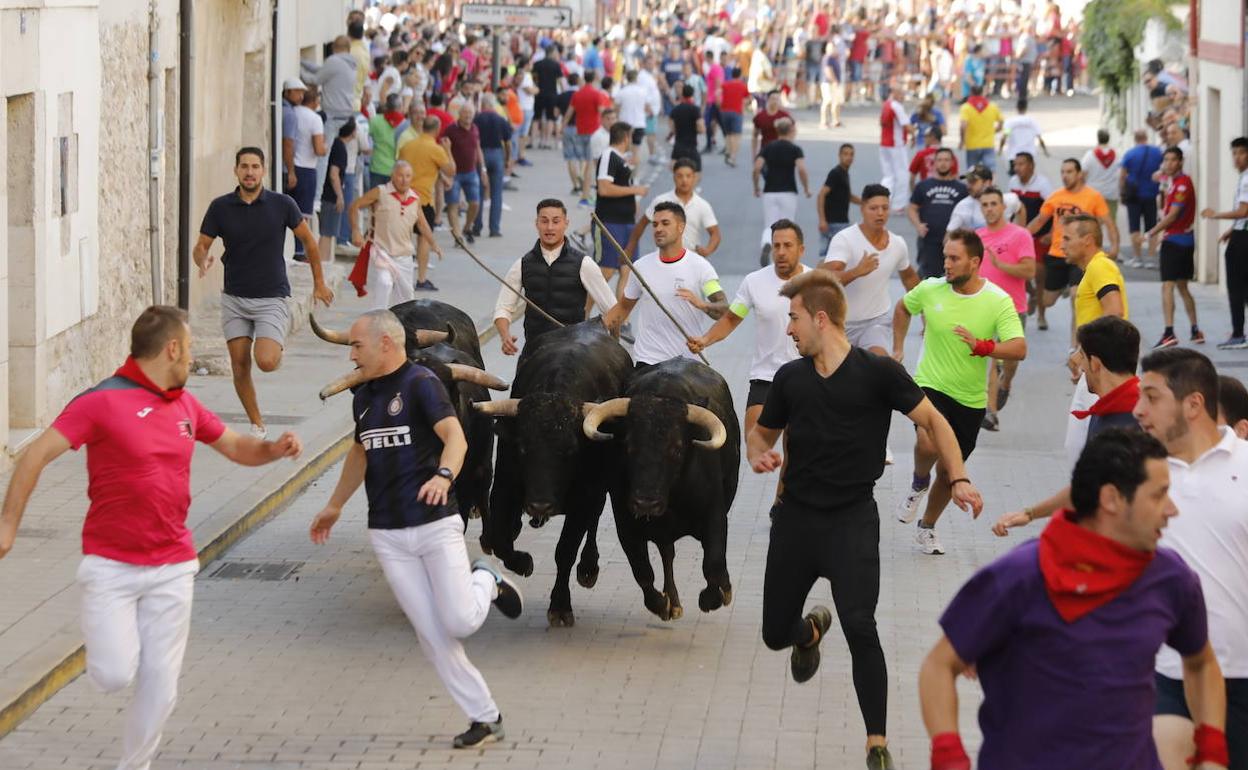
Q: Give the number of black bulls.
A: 4